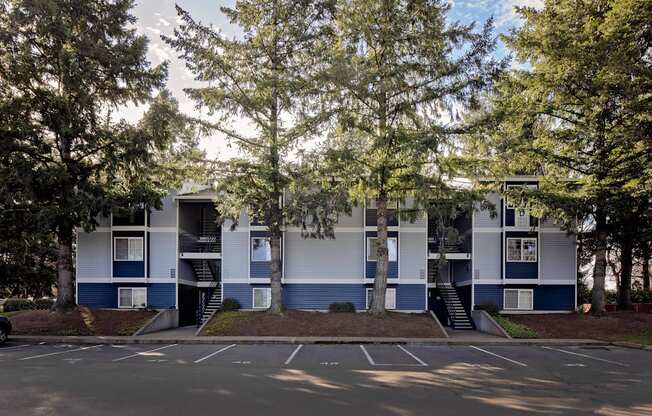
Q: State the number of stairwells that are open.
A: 2